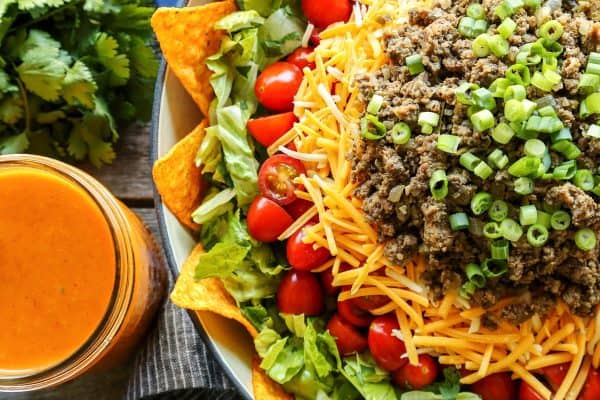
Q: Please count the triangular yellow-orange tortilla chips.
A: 4